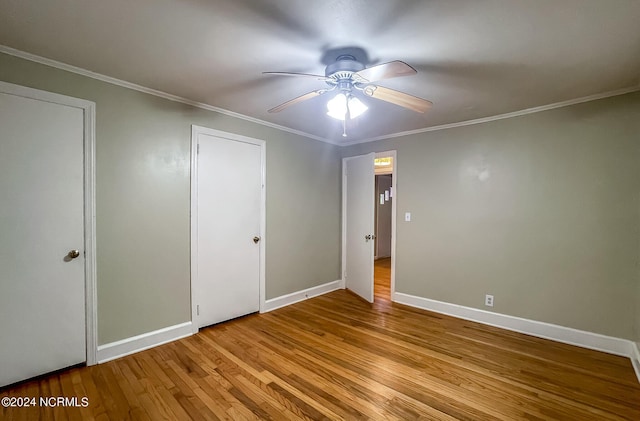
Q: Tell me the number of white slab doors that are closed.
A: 2